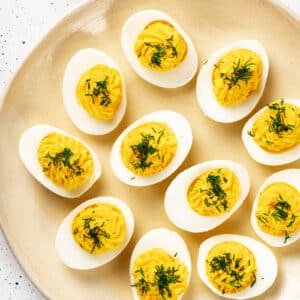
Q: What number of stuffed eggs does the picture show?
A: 11